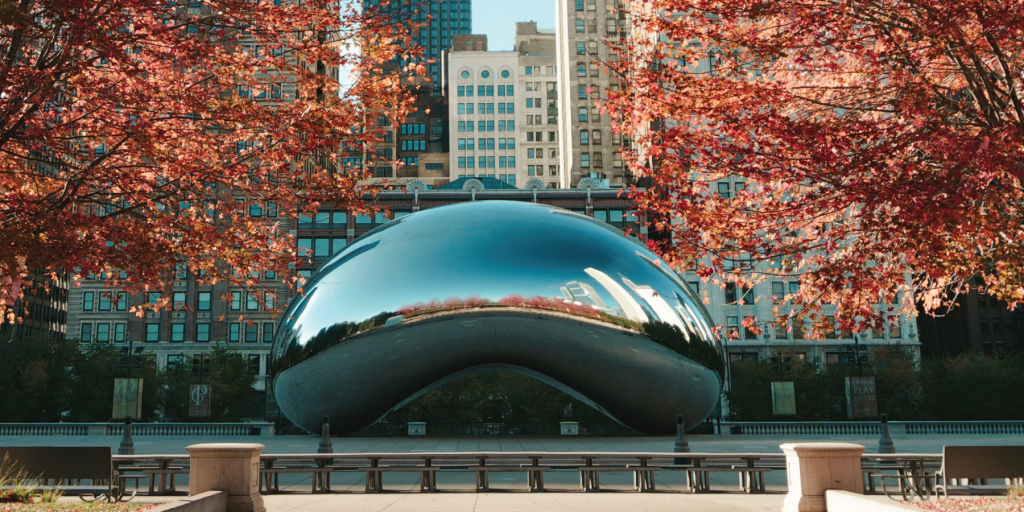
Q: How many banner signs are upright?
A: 4